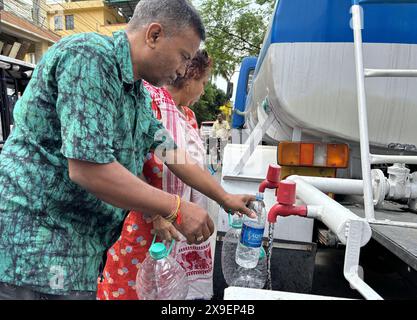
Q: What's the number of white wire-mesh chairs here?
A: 0